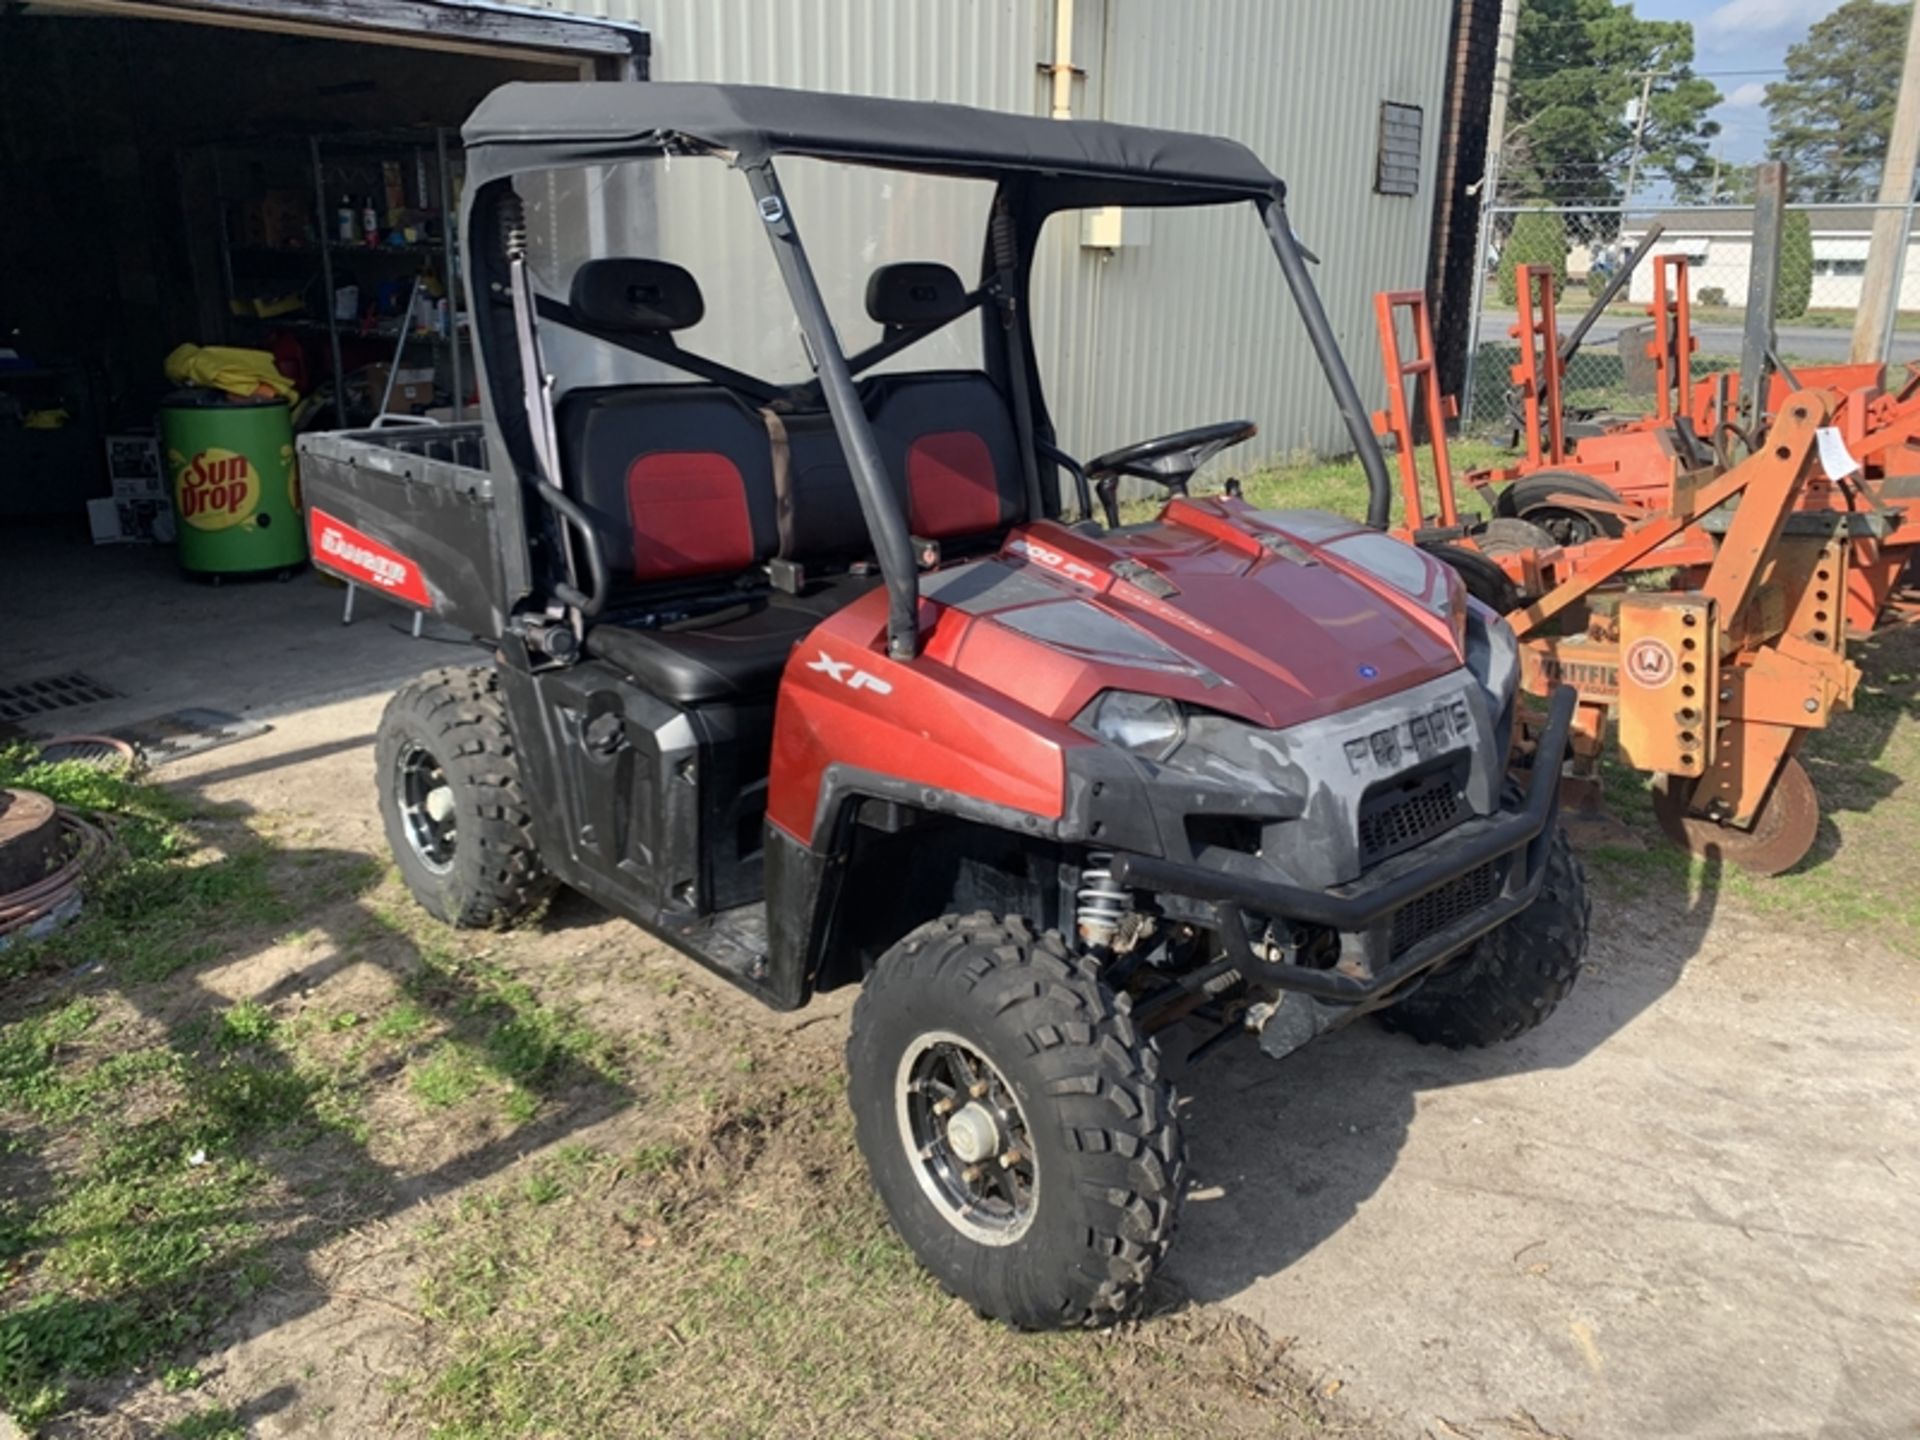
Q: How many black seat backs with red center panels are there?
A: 2